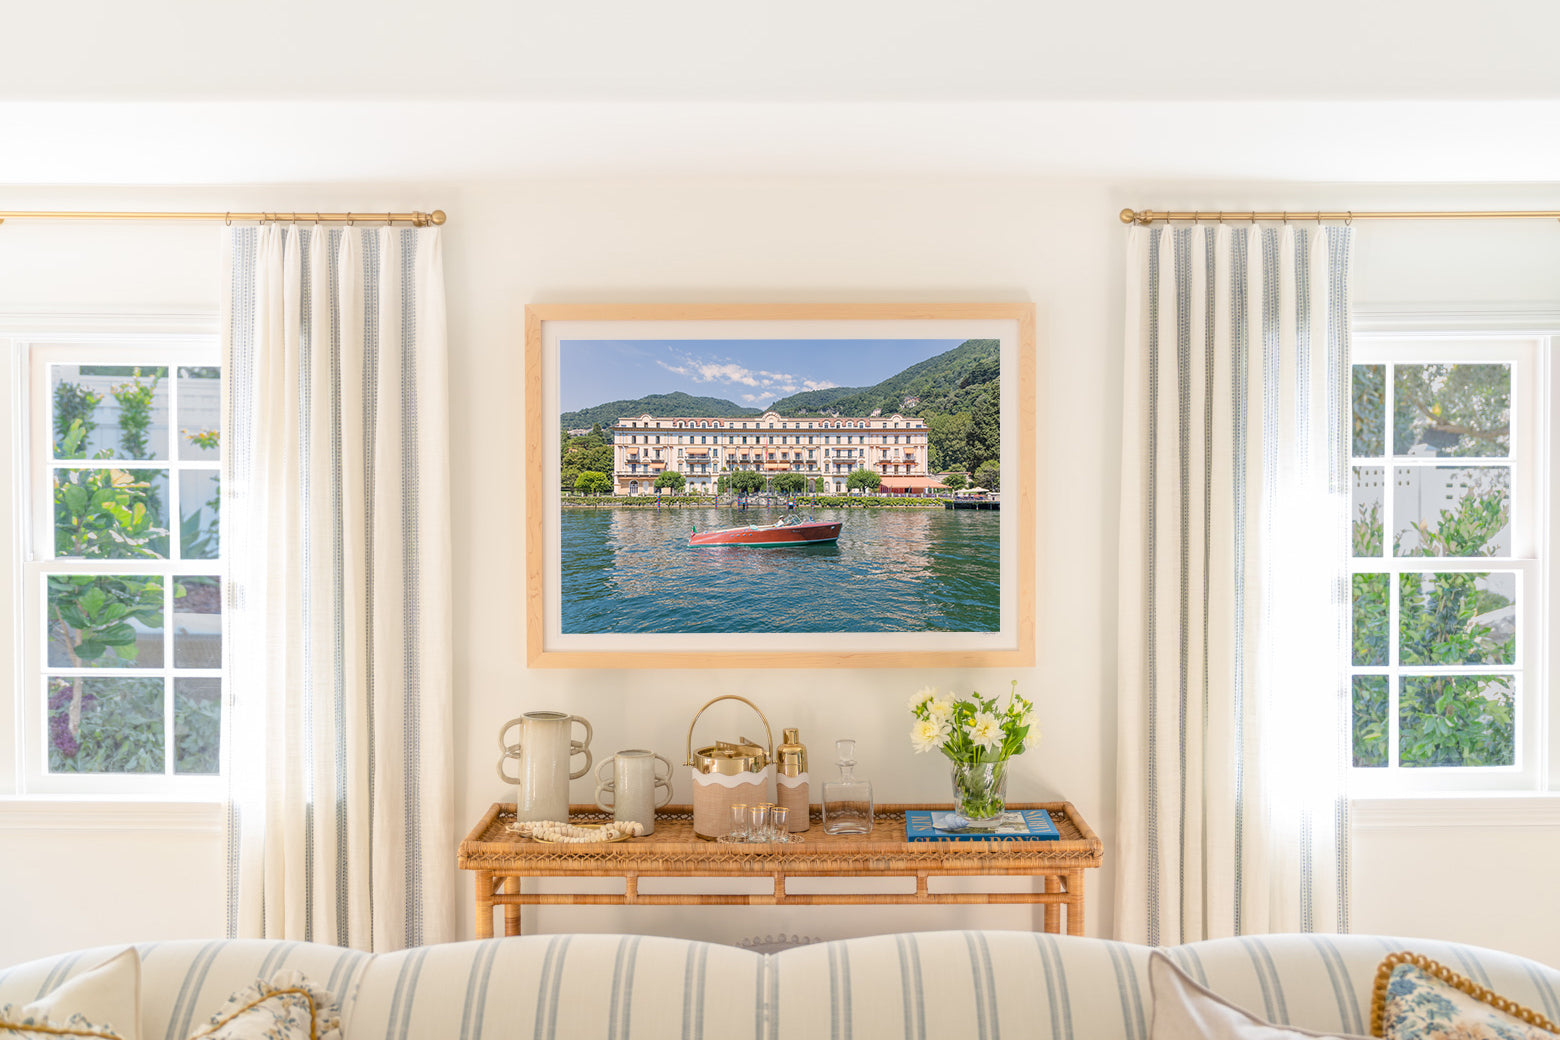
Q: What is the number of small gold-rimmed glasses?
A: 4